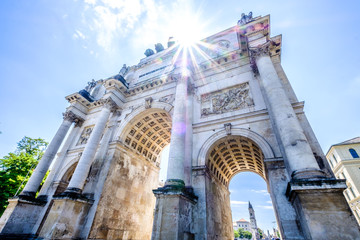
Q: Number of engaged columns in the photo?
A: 4